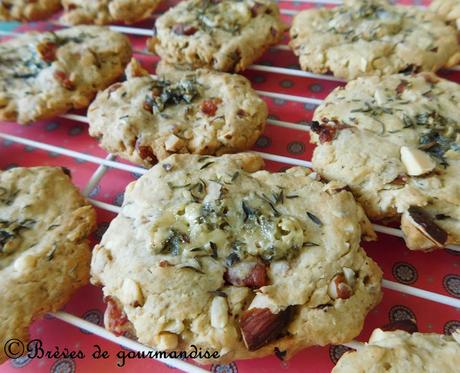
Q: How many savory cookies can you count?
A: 11